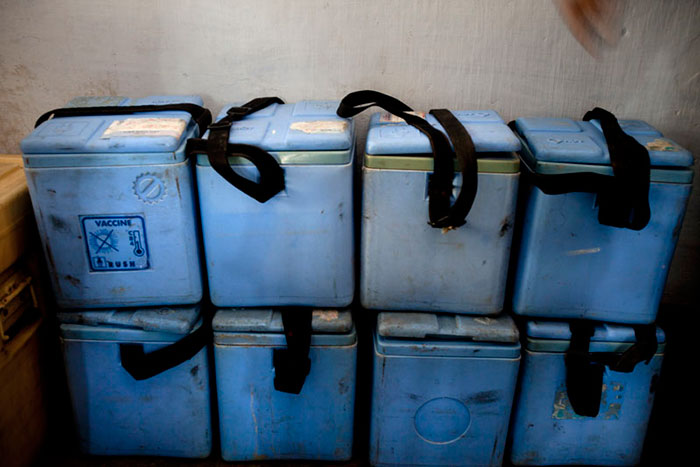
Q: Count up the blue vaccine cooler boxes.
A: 8